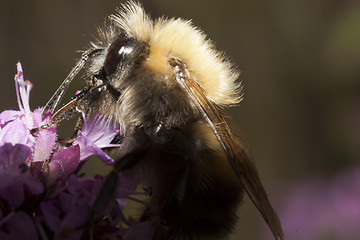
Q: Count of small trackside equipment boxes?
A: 0